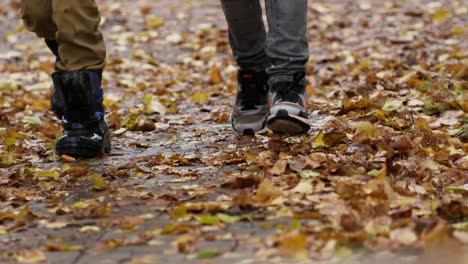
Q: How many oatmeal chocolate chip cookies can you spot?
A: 0